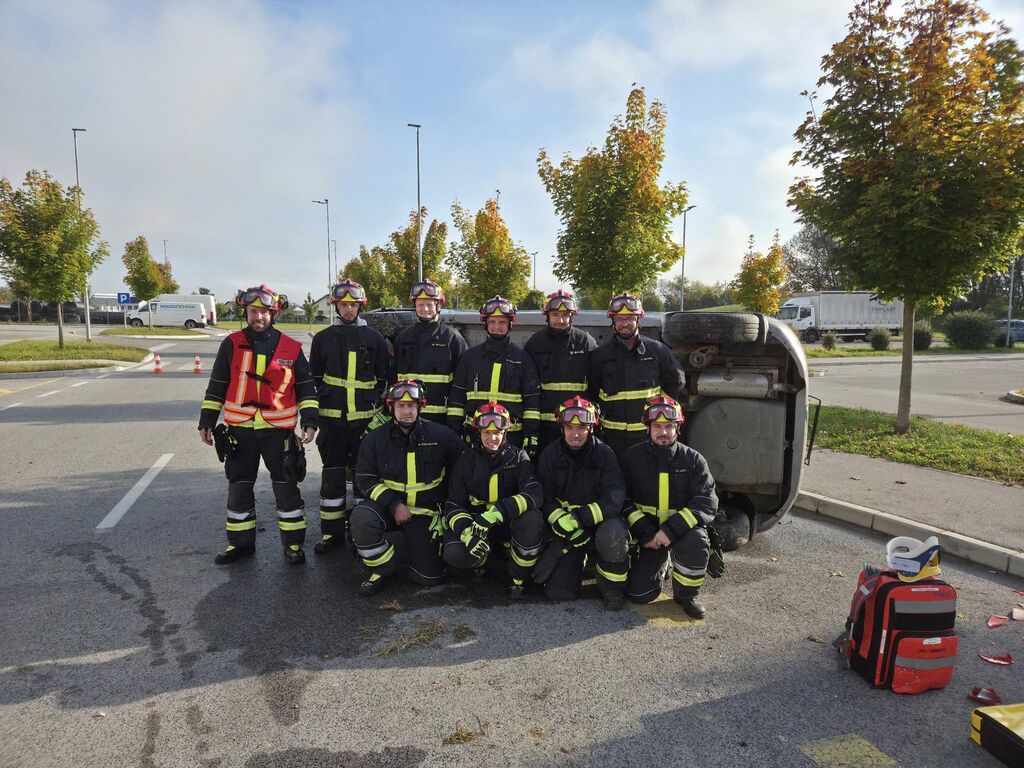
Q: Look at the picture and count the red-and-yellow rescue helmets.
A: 10